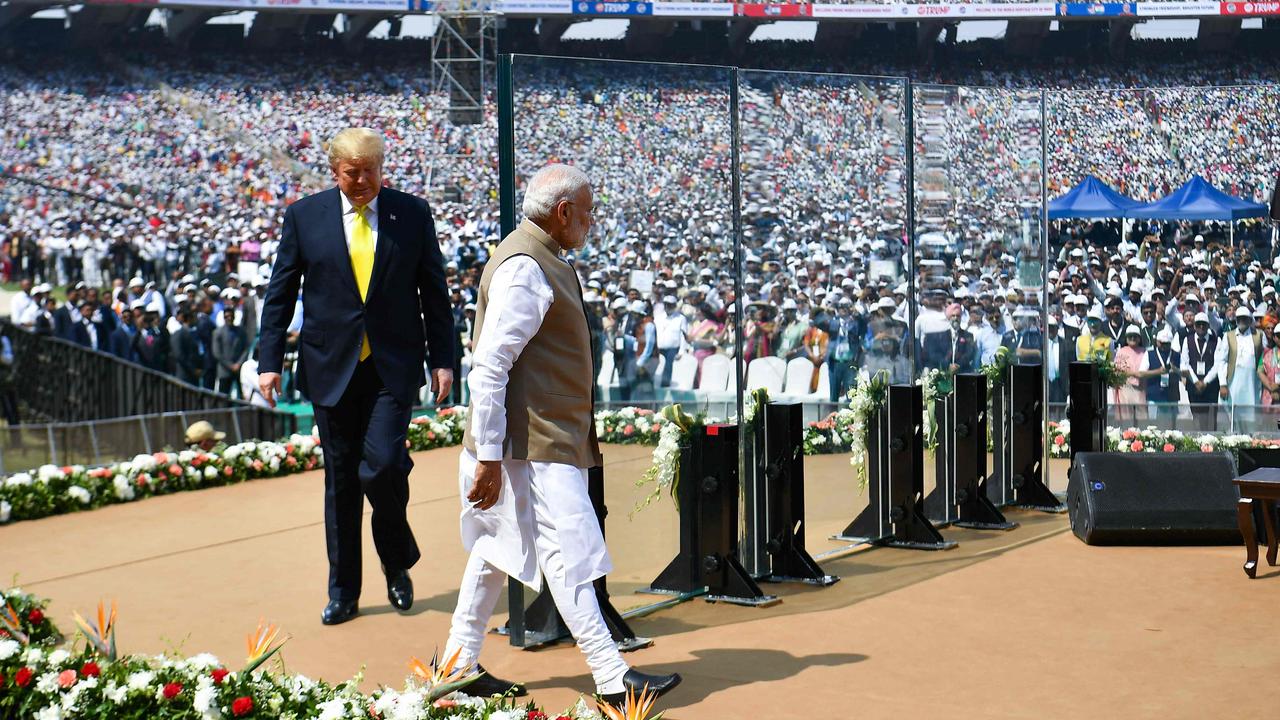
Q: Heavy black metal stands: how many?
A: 7